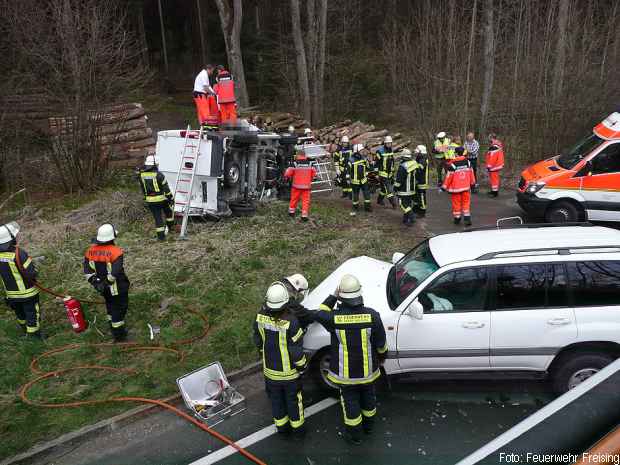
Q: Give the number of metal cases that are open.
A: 1